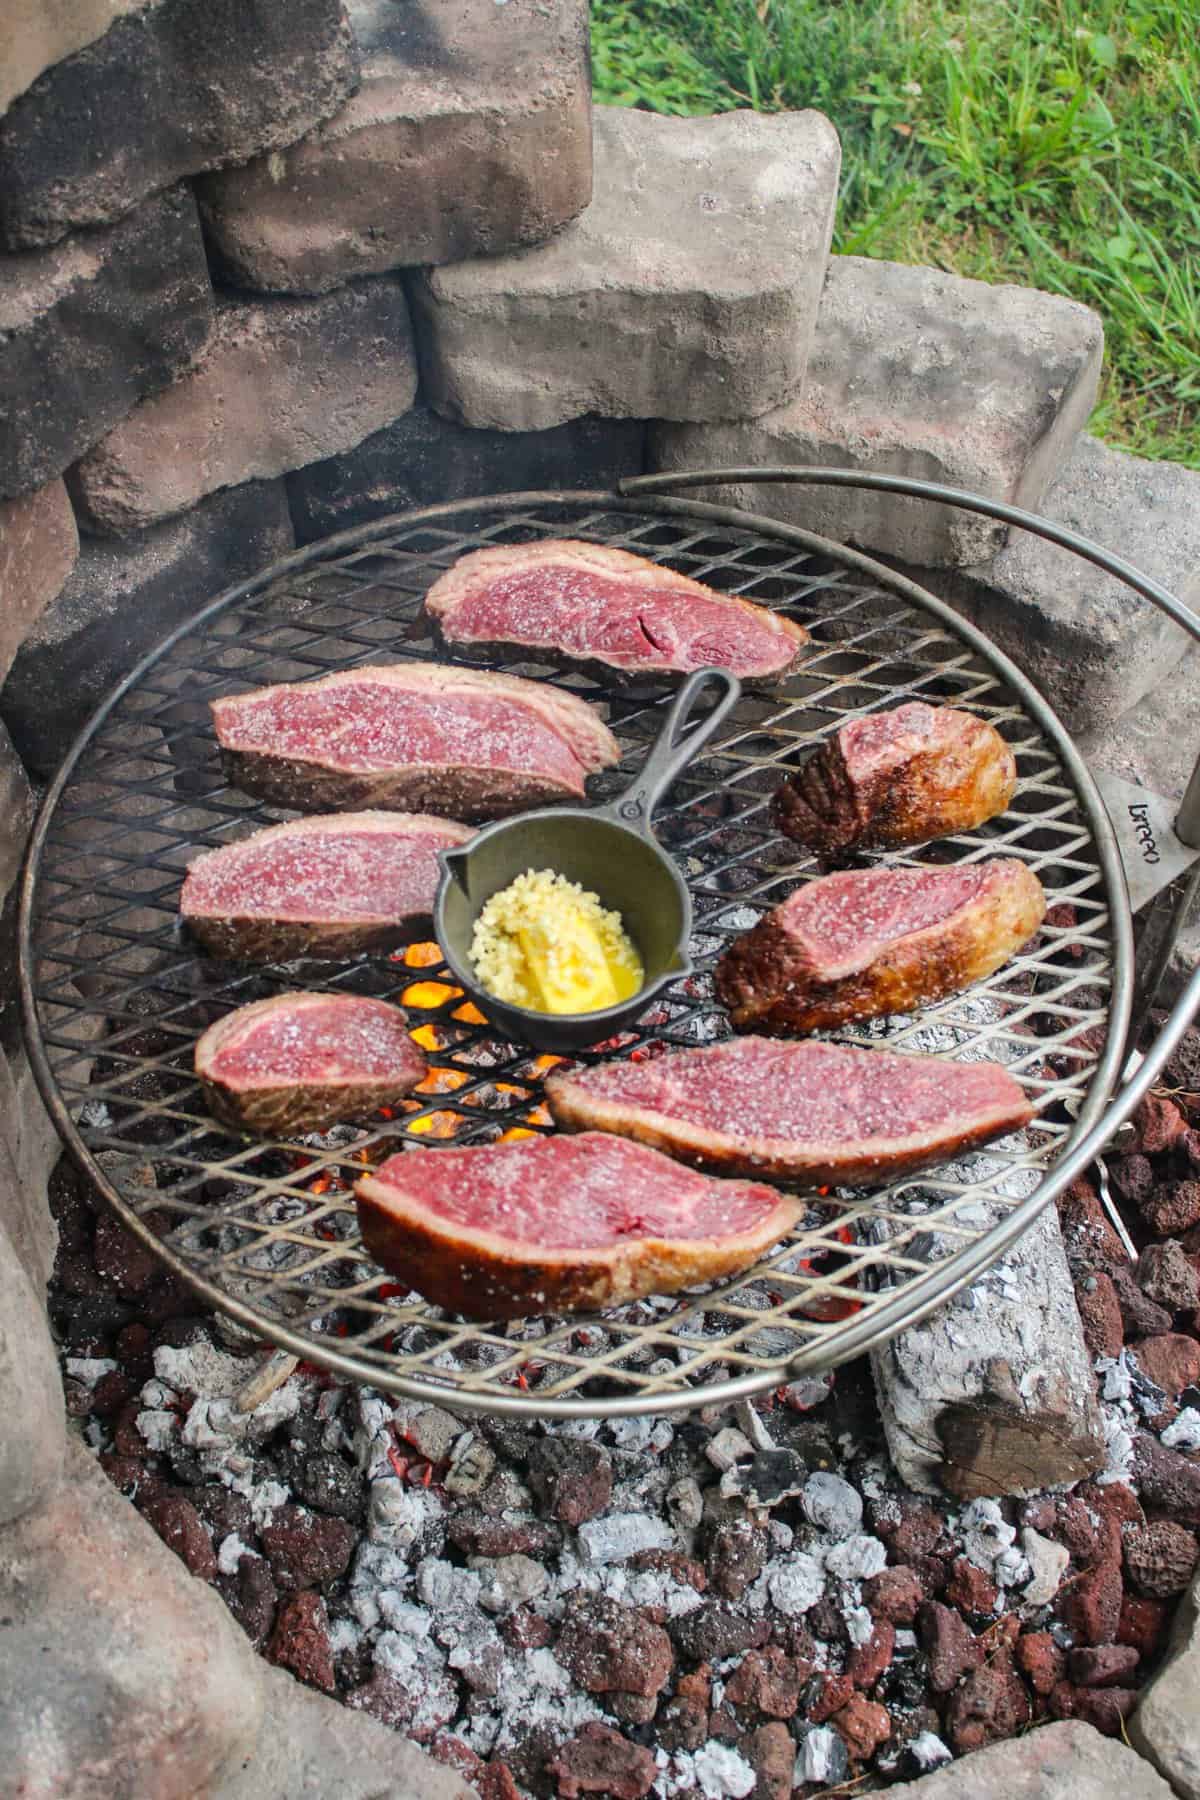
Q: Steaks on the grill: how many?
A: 8